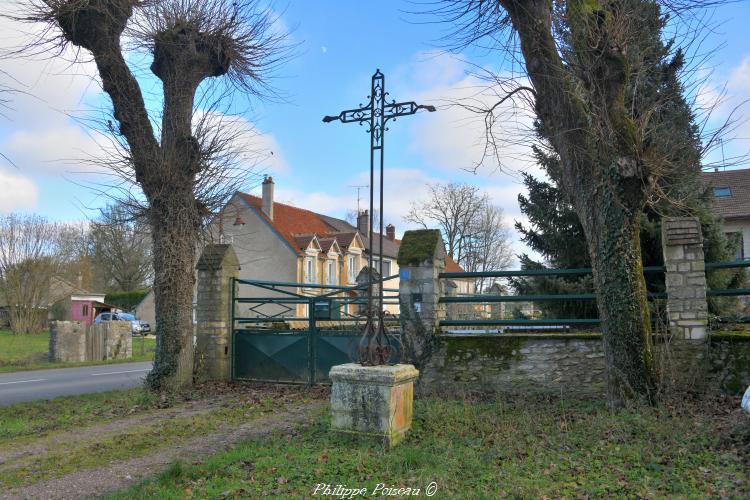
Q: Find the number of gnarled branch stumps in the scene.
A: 2